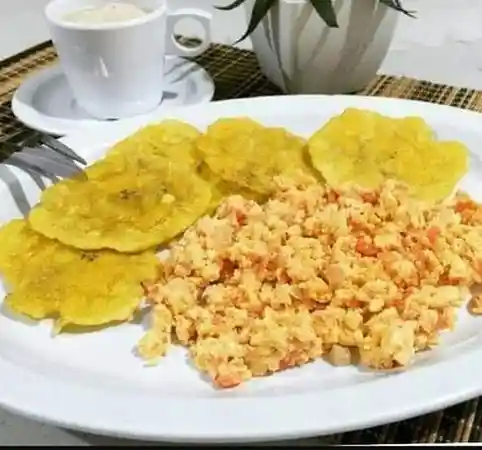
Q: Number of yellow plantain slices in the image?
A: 5